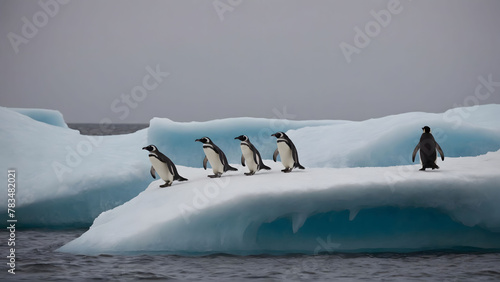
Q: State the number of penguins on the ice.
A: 5